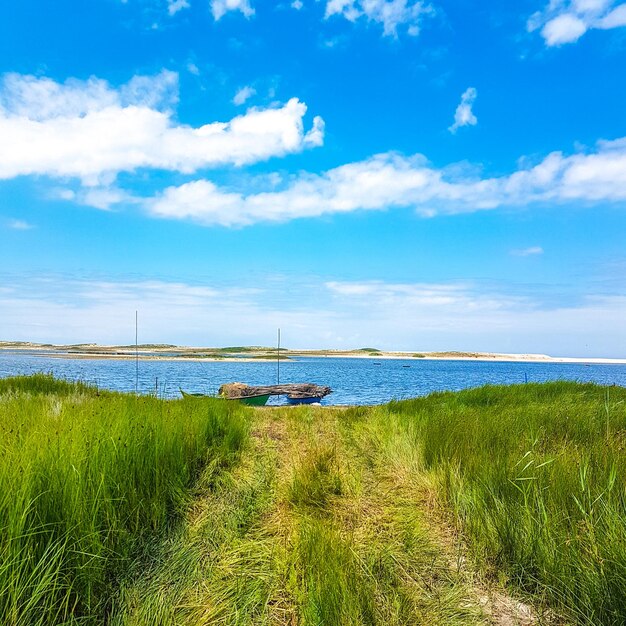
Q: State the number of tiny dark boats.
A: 2